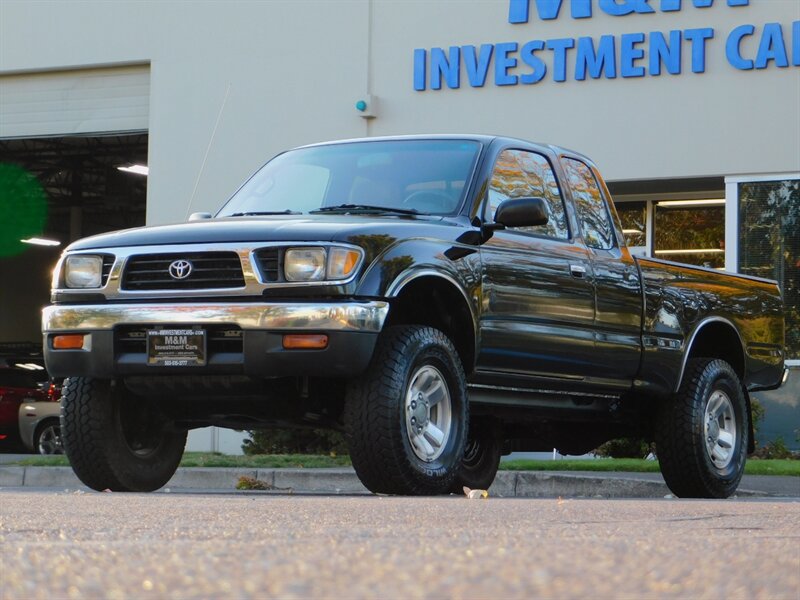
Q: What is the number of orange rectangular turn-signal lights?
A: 2